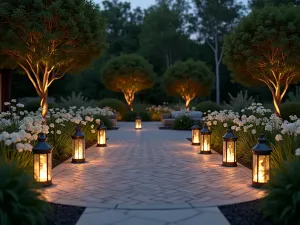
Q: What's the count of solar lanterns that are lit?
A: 8